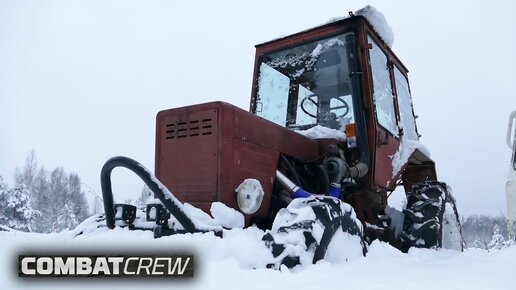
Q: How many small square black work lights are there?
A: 2